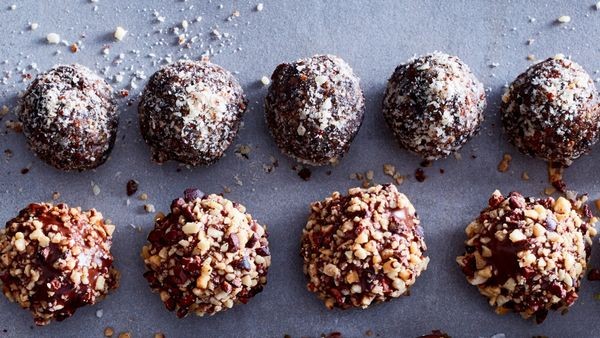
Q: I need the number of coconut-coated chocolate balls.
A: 5